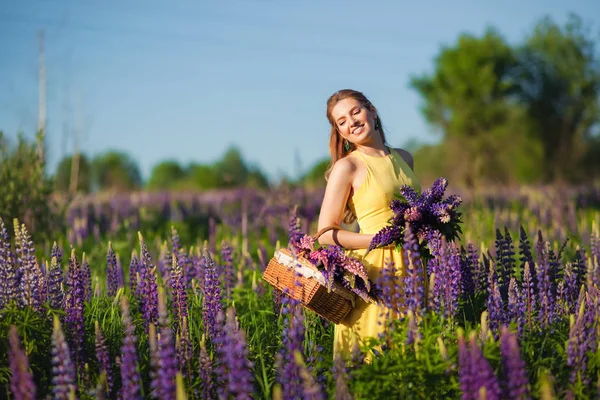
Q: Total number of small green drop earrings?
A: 2